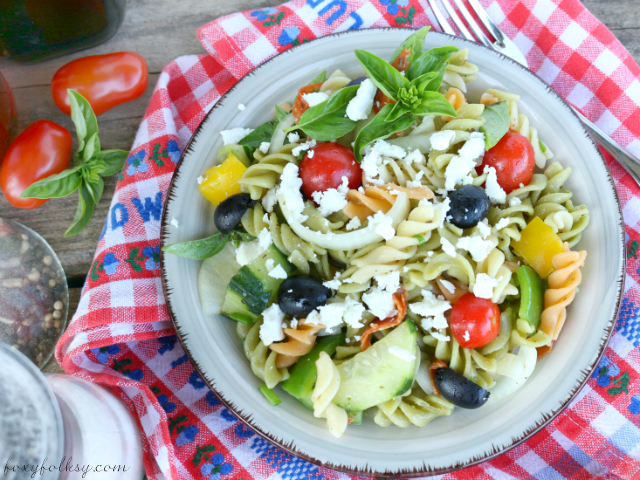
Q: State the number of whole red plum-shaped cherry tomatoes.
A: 2